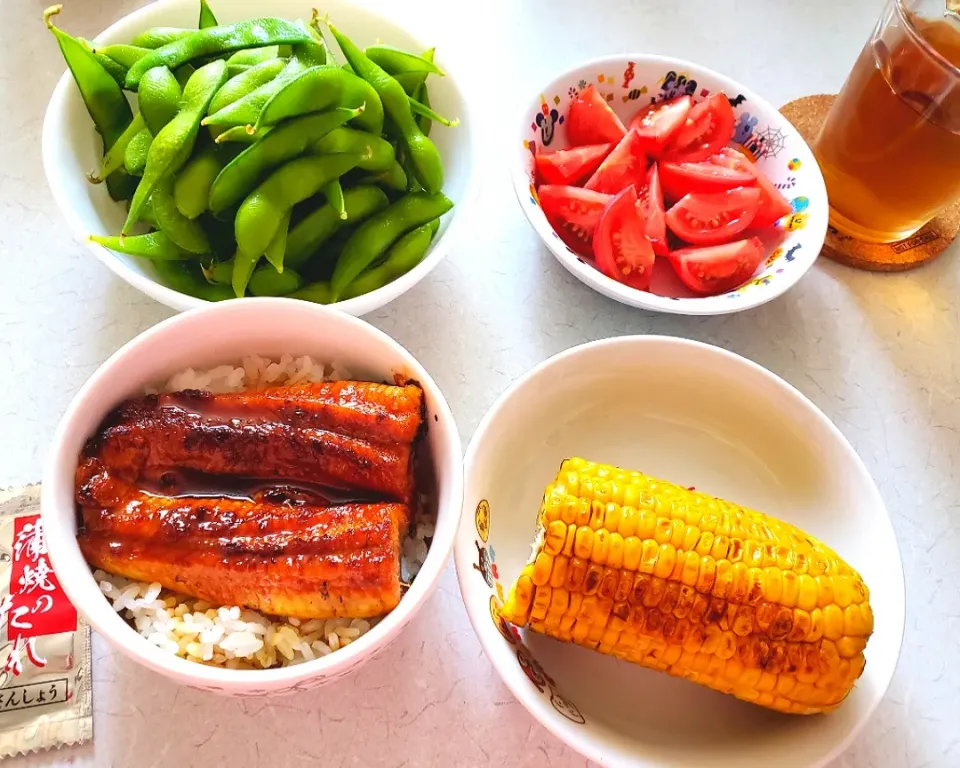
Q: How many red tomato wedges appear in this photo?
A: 12